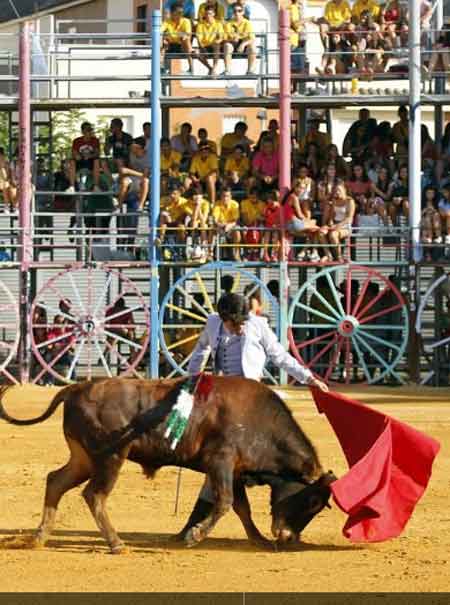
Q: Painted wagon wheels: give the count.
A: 5